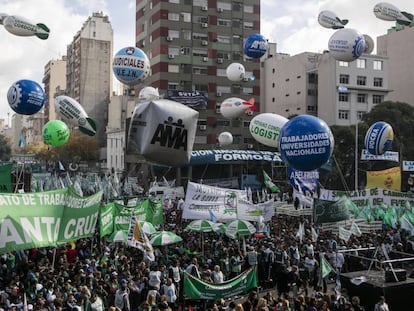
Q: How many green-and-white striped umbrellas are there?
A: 6